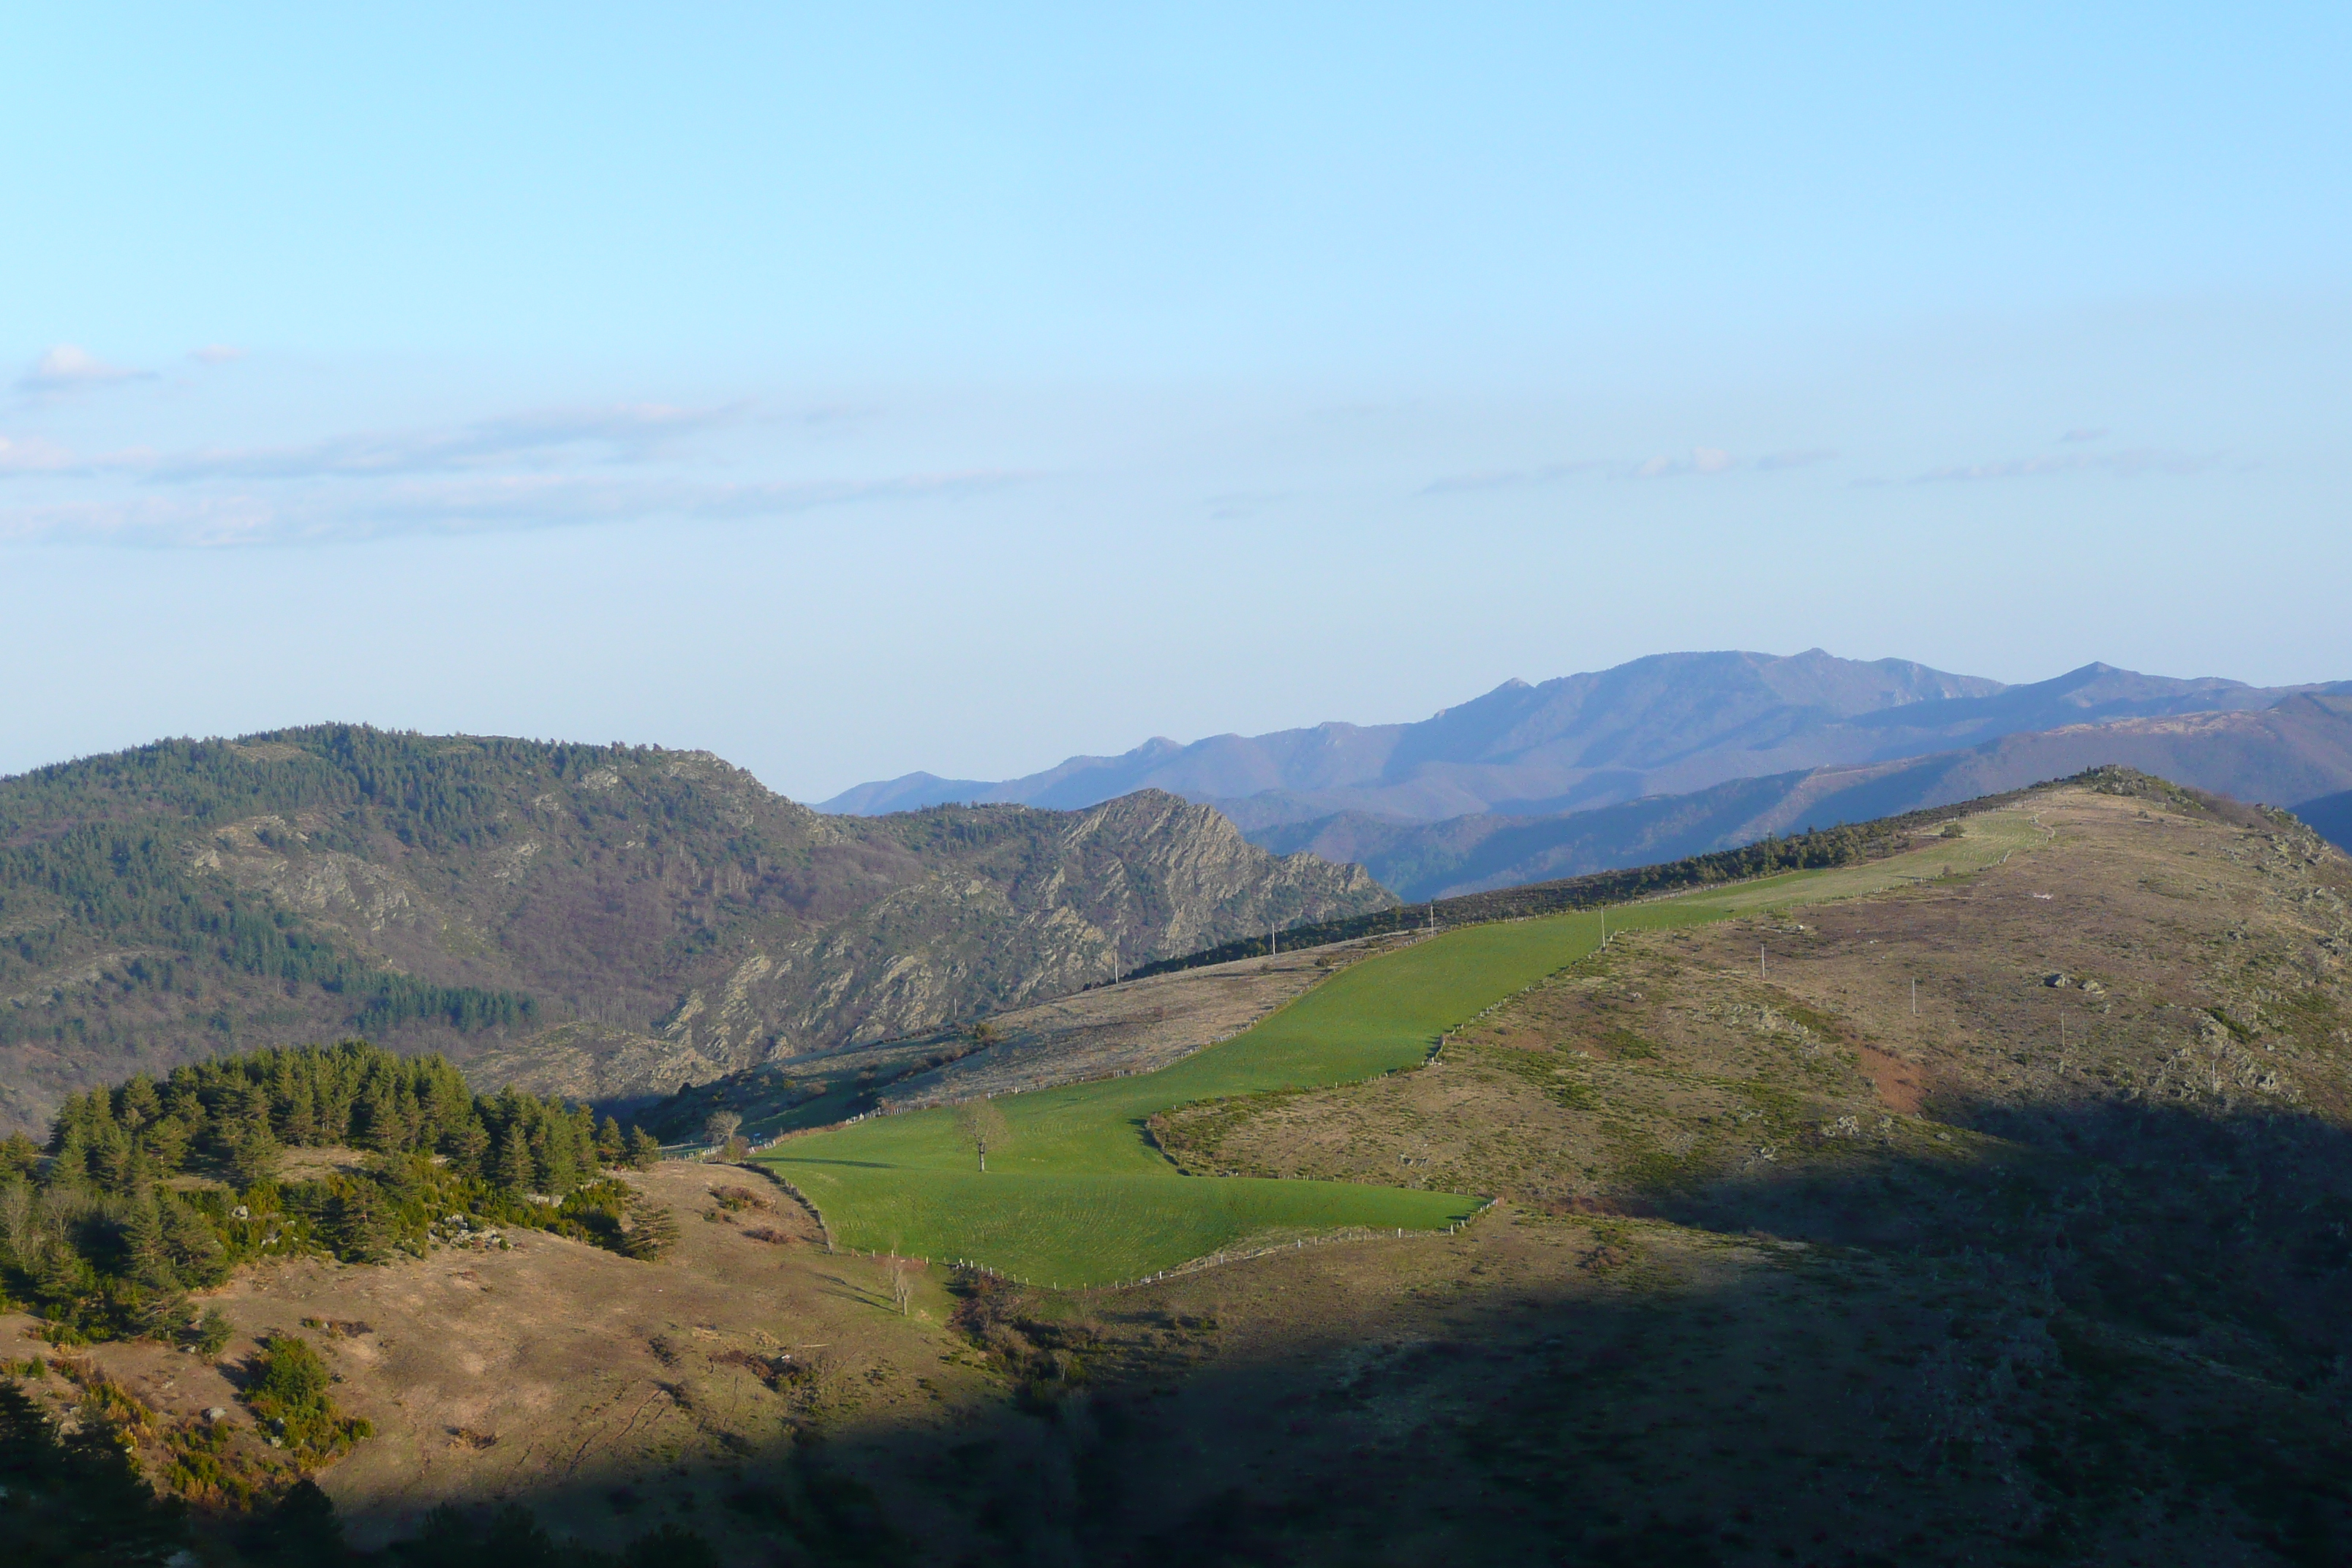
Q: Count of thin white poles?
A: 9